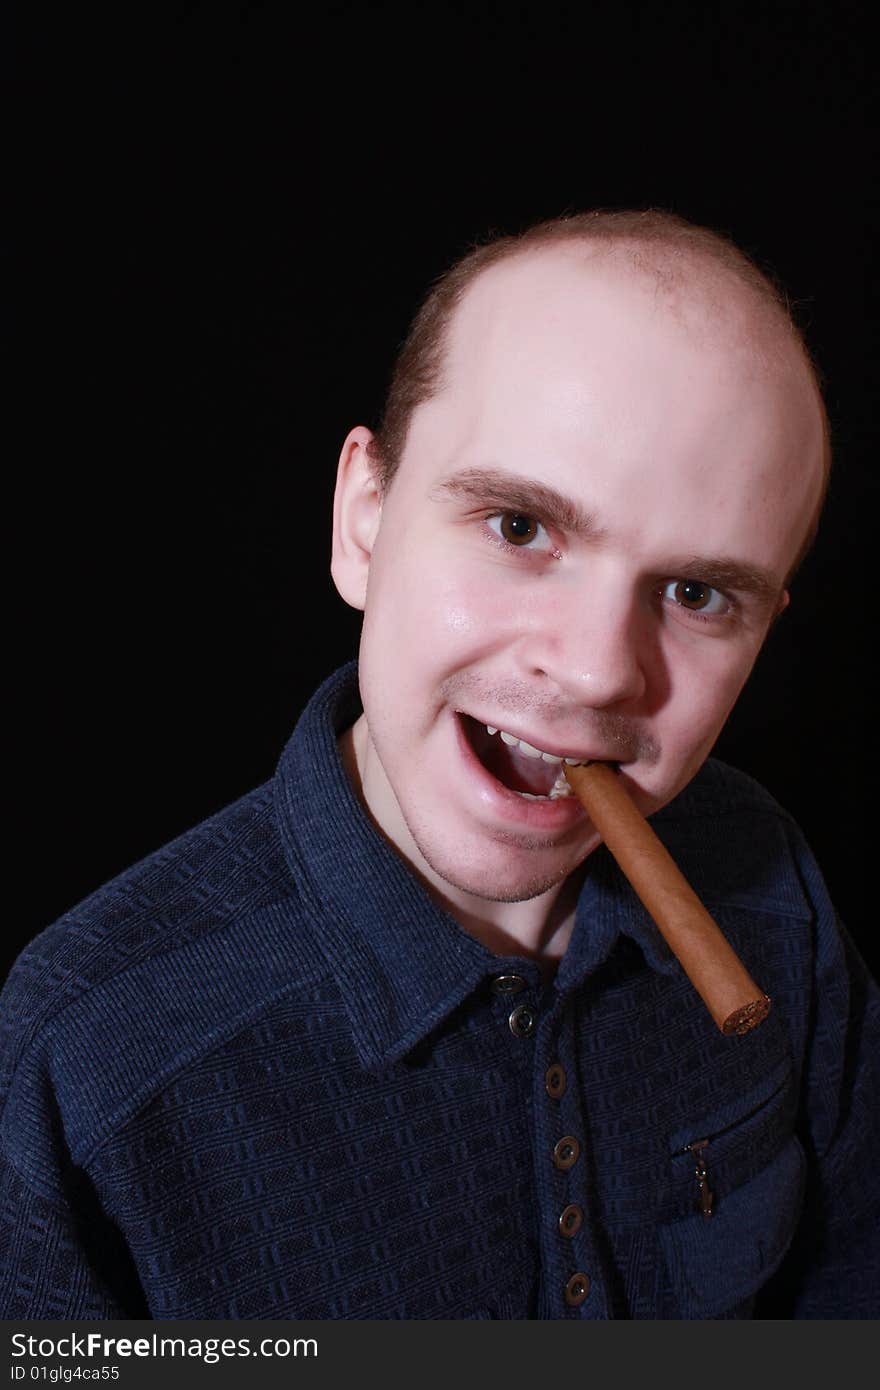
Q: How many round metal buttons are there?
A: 6